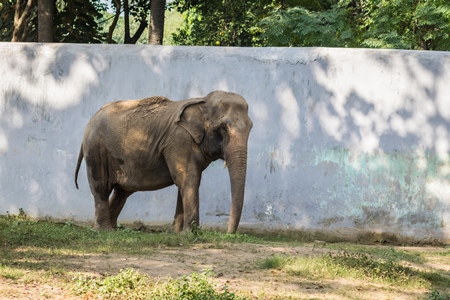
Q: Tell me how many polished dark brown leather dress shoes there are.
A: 0